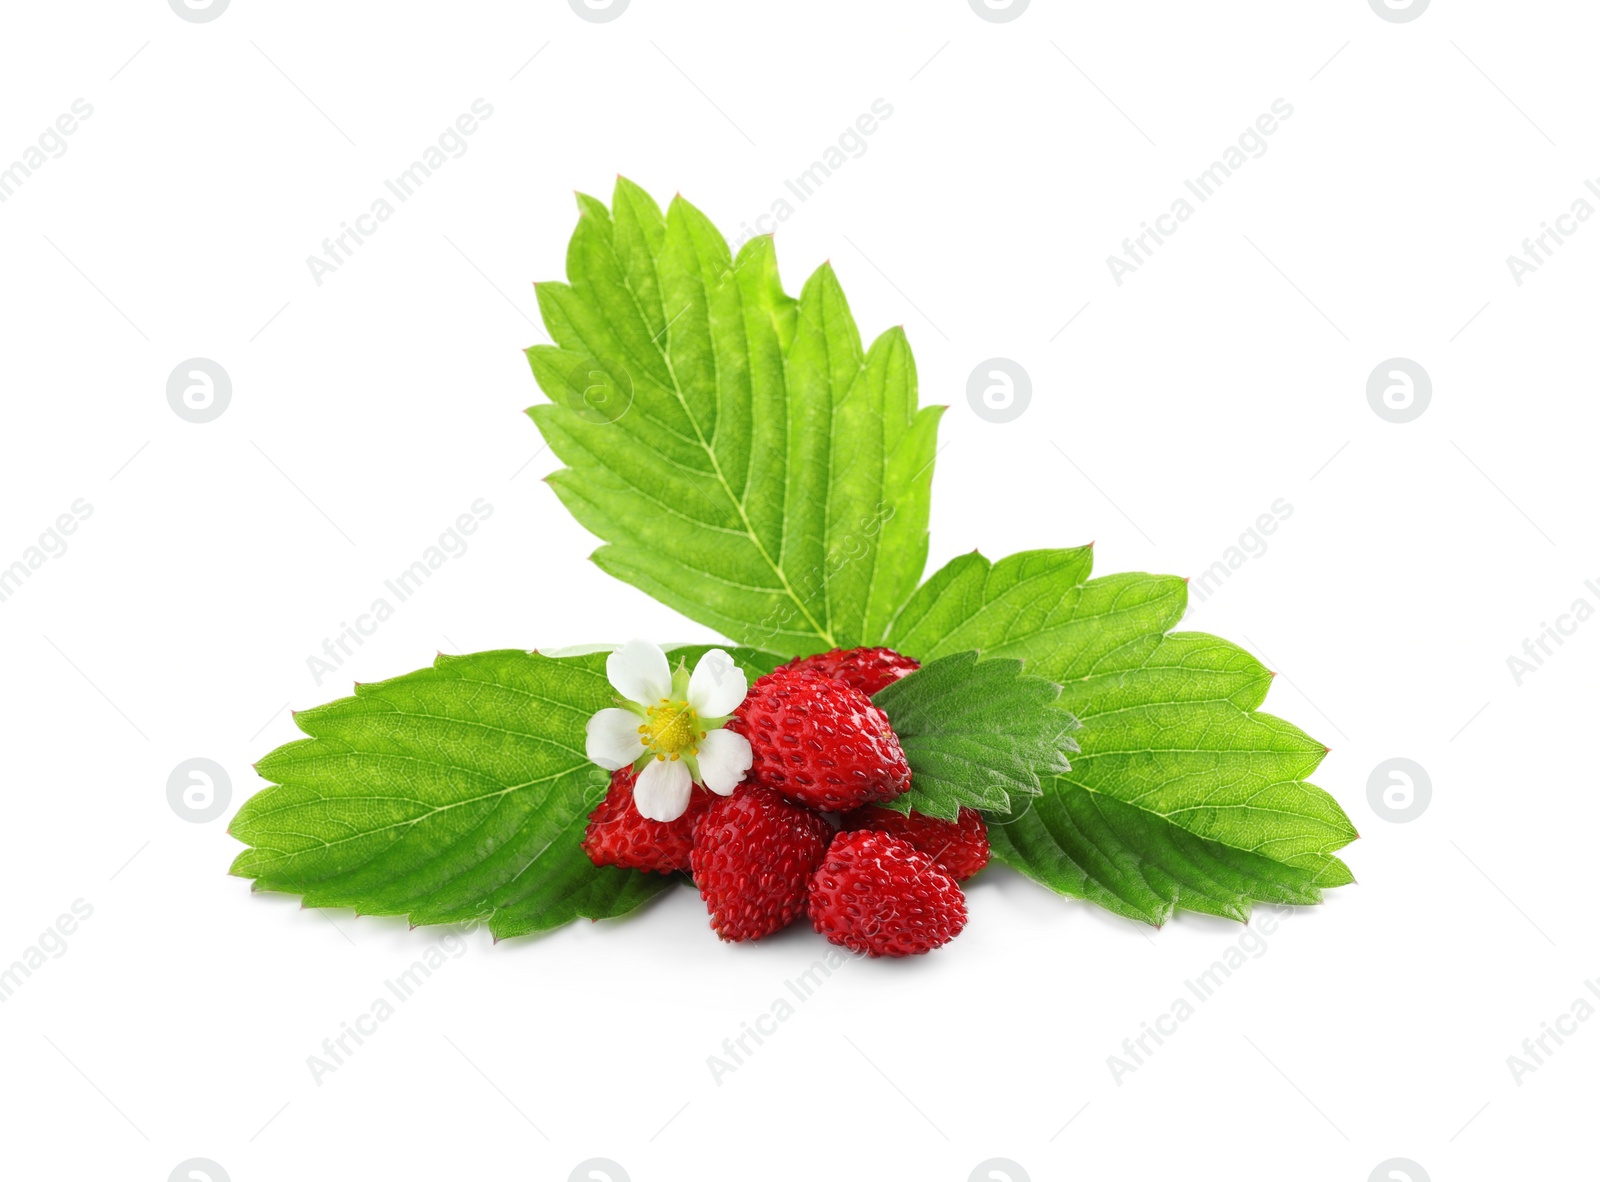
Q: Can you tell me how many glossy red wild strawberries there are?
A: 6